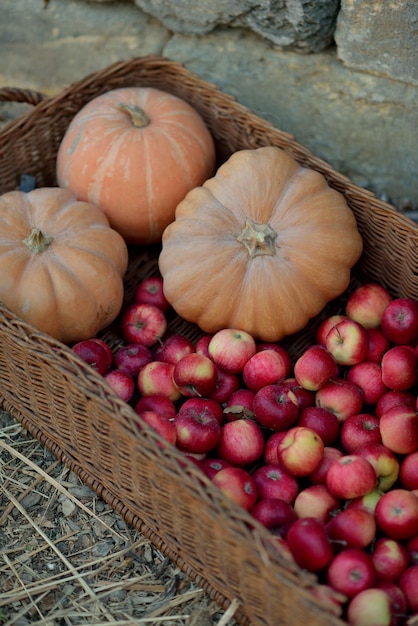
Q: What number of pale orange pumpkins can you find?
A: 3